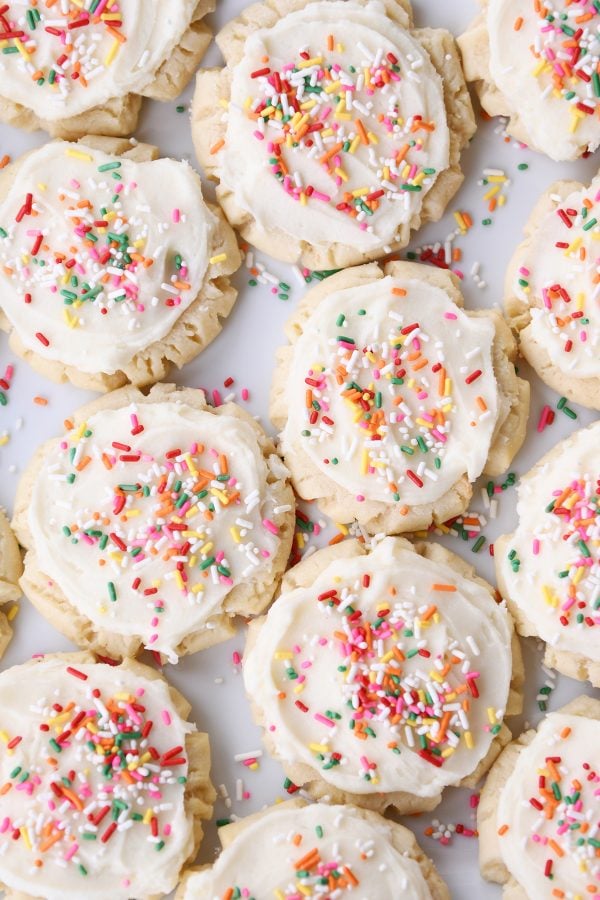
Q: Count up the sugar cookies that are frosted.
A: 12